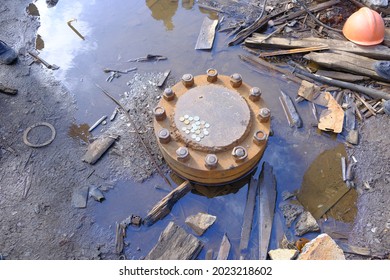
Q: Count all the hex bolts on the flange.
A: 12